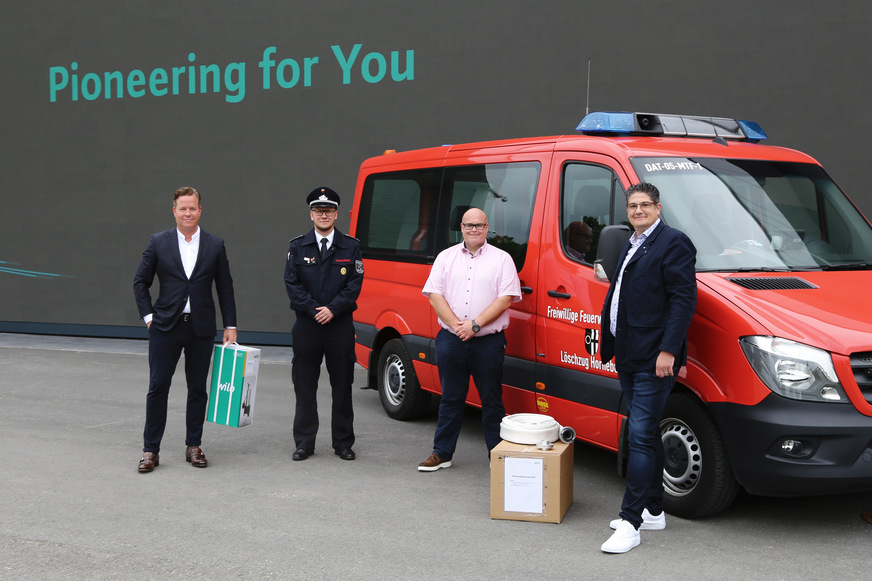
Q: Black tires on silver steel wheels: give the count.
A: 2